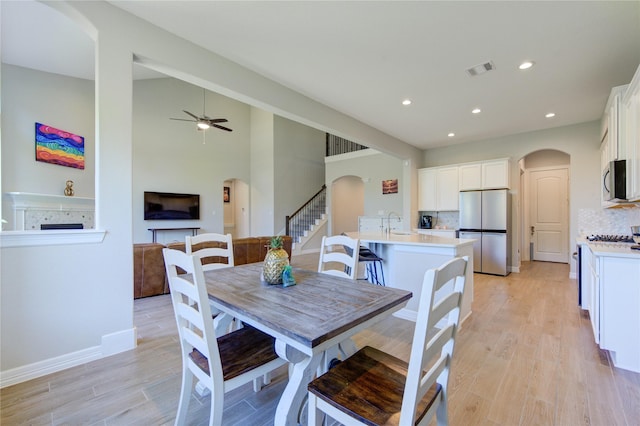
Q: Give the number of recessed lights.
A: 5